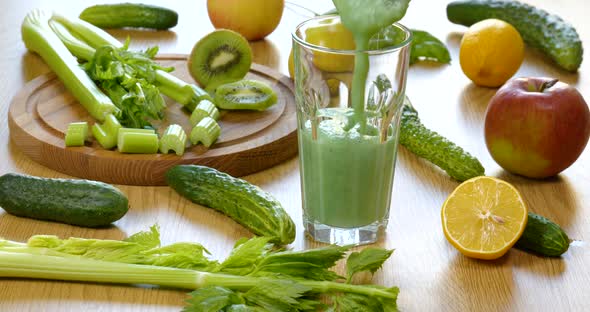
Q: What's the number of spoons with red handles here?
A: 0